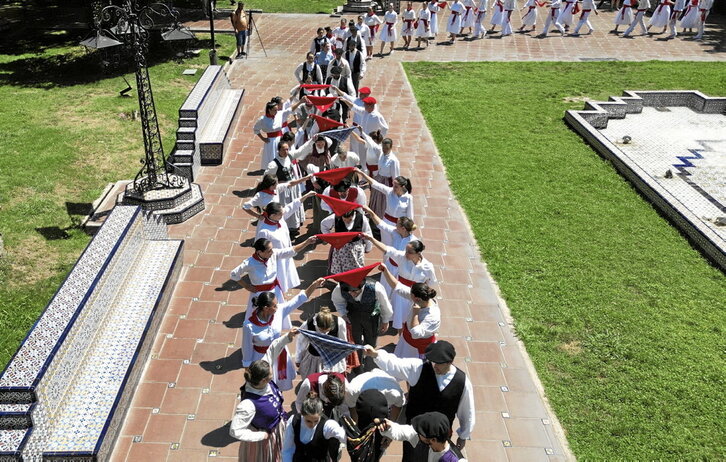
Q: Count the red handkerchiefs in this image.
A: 7